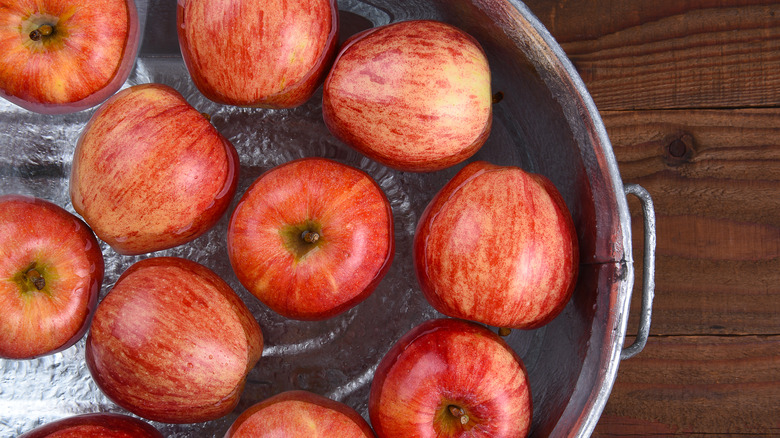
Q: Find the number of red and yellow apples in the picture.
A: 11